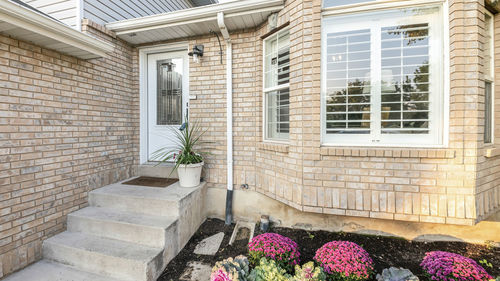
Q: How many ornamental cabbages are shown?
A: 4